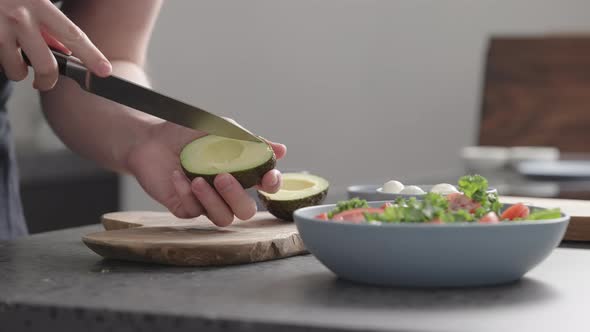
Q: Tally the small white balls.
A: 3